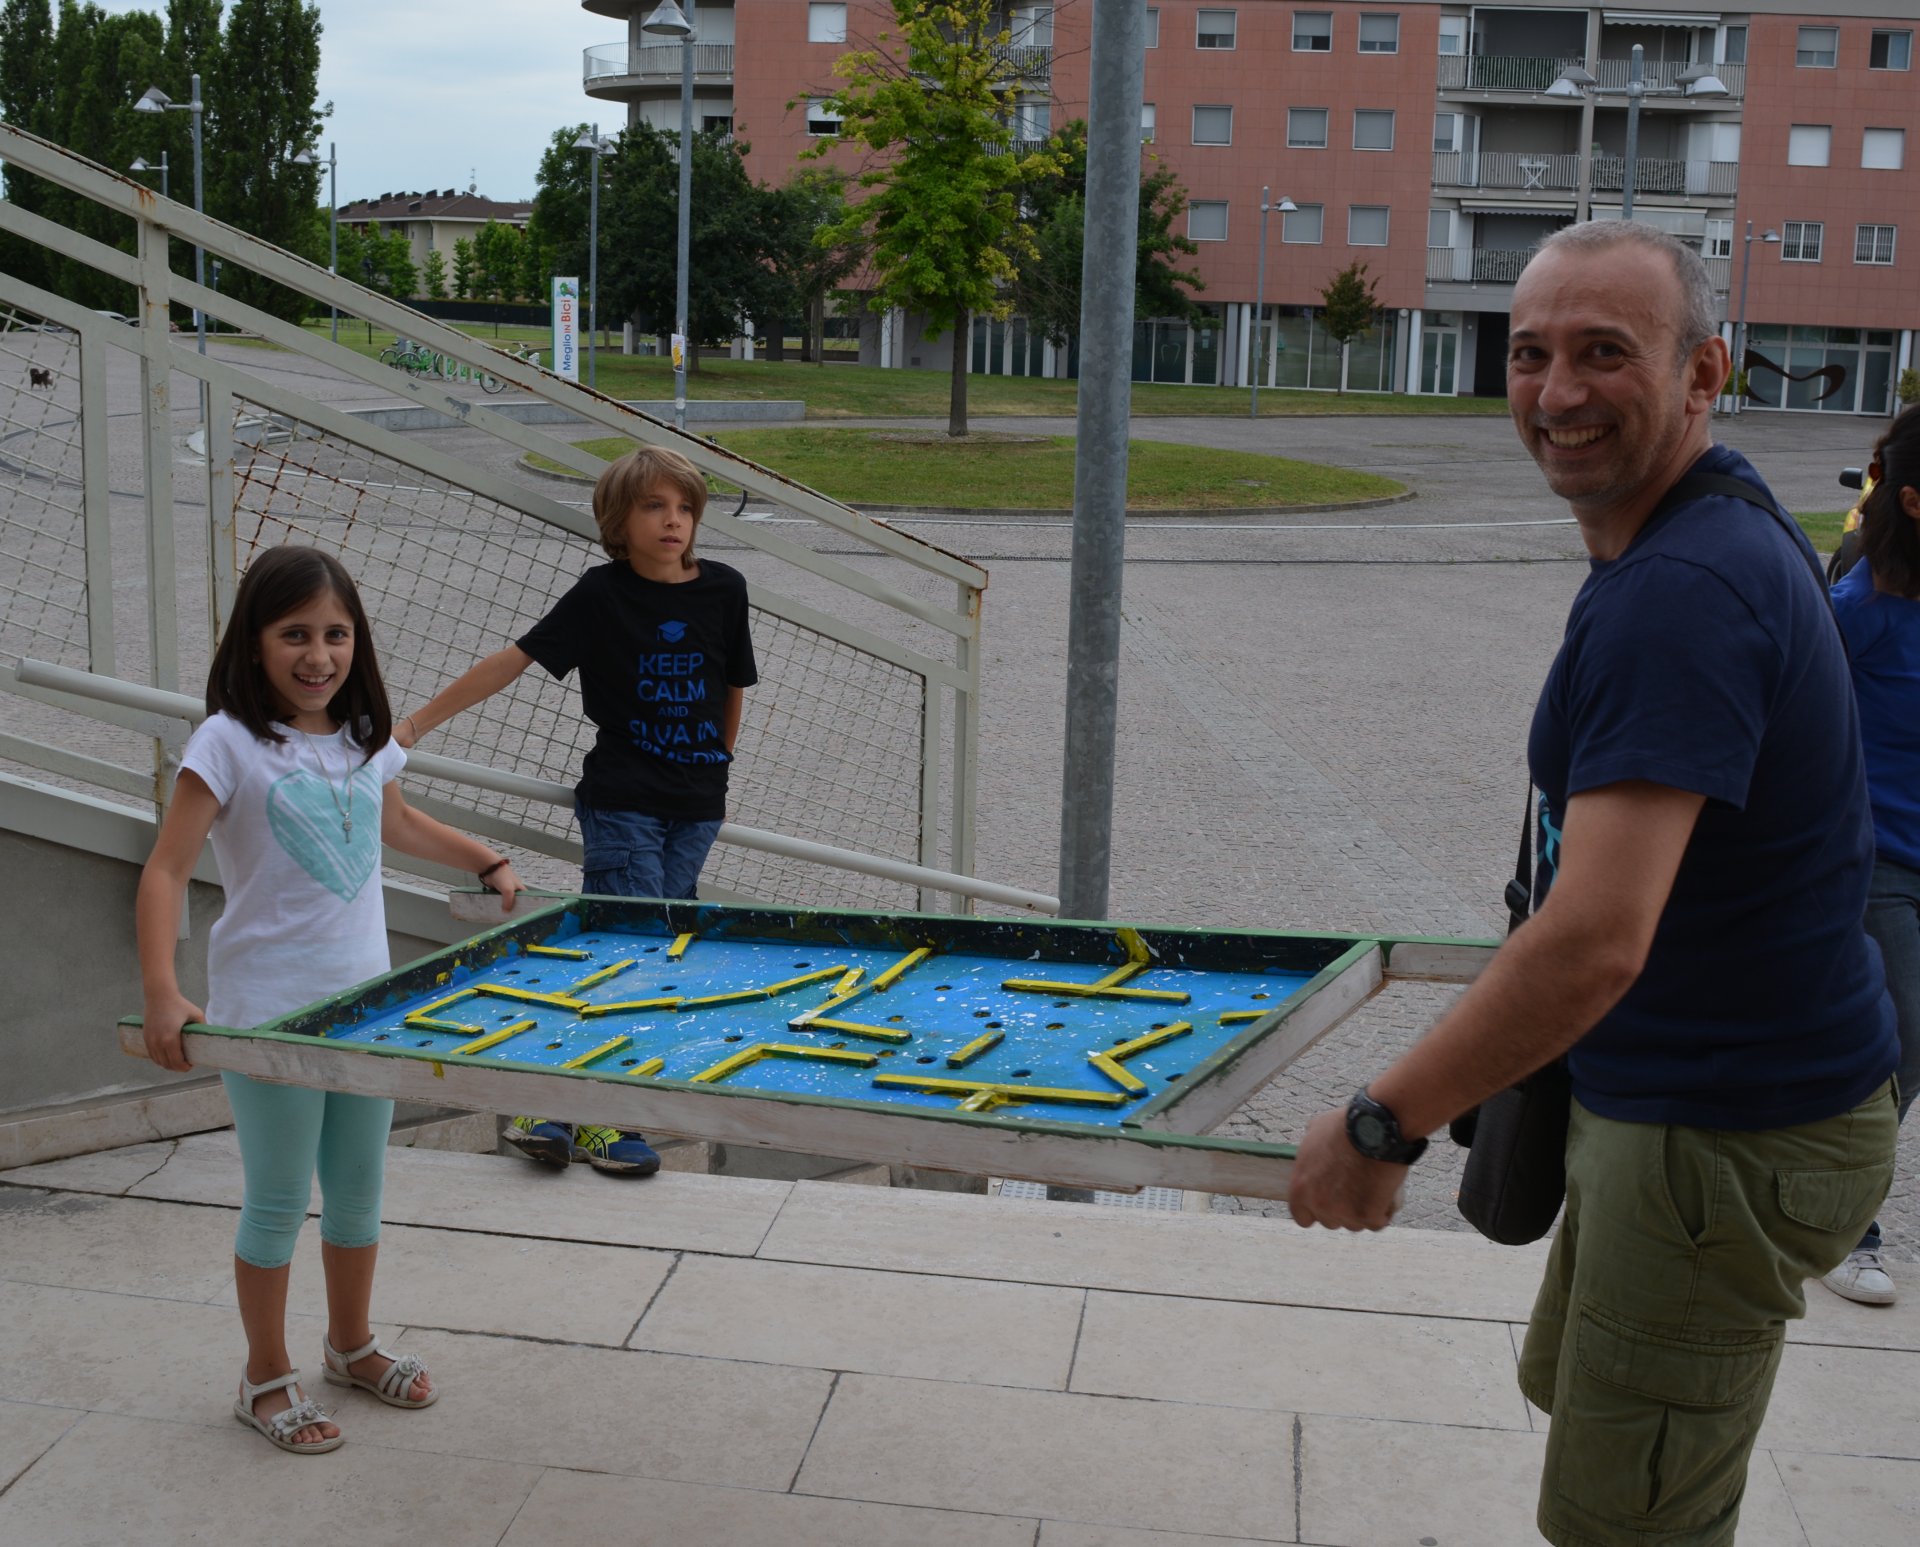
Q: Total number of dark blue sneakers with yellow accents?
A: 2